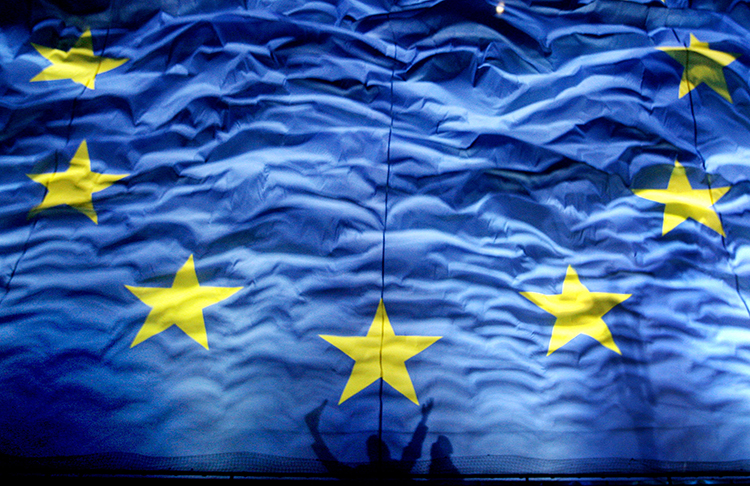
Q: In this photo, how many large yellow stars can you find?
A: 7